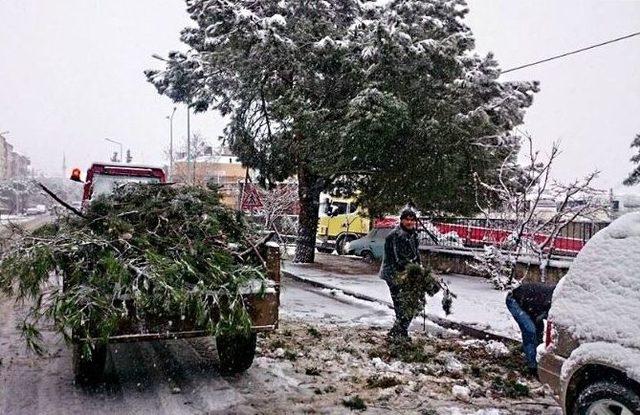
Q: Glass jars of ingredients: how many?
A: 0